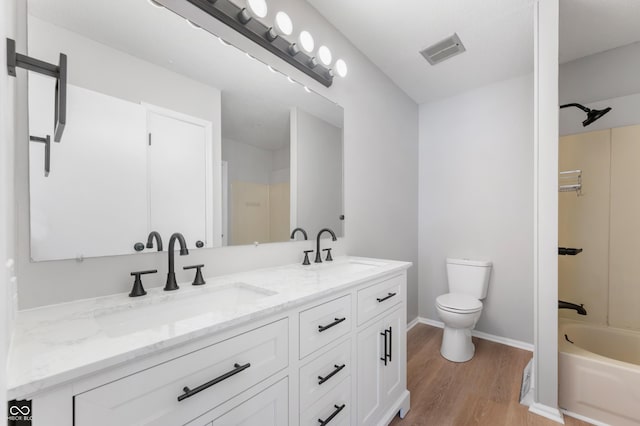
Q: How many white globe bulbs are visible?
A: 5